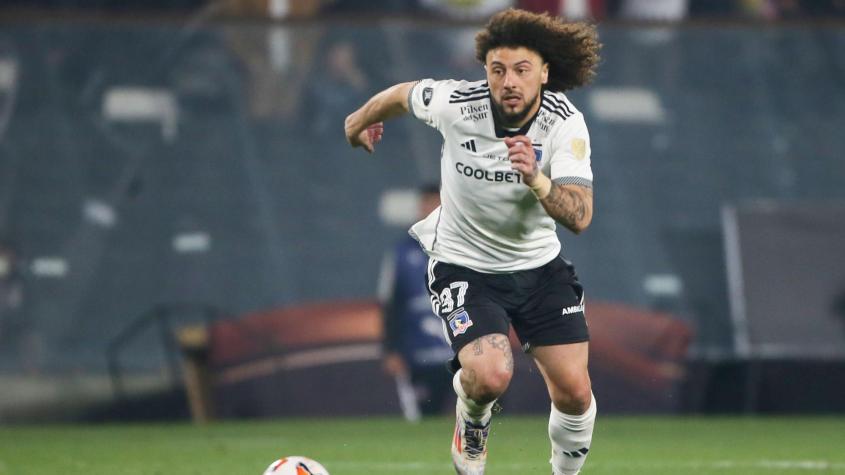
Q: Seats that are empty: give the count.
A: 0